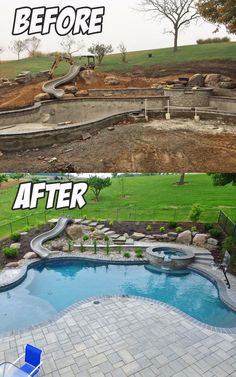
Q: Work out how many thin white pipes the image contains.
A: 3